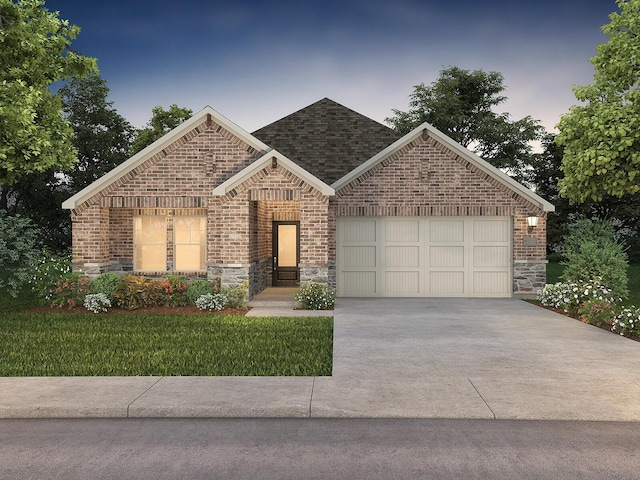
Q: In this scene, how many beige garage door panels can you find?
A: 12